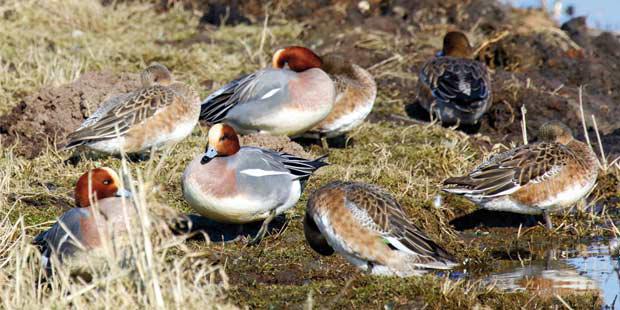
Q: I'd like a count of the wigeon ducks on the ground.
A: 8